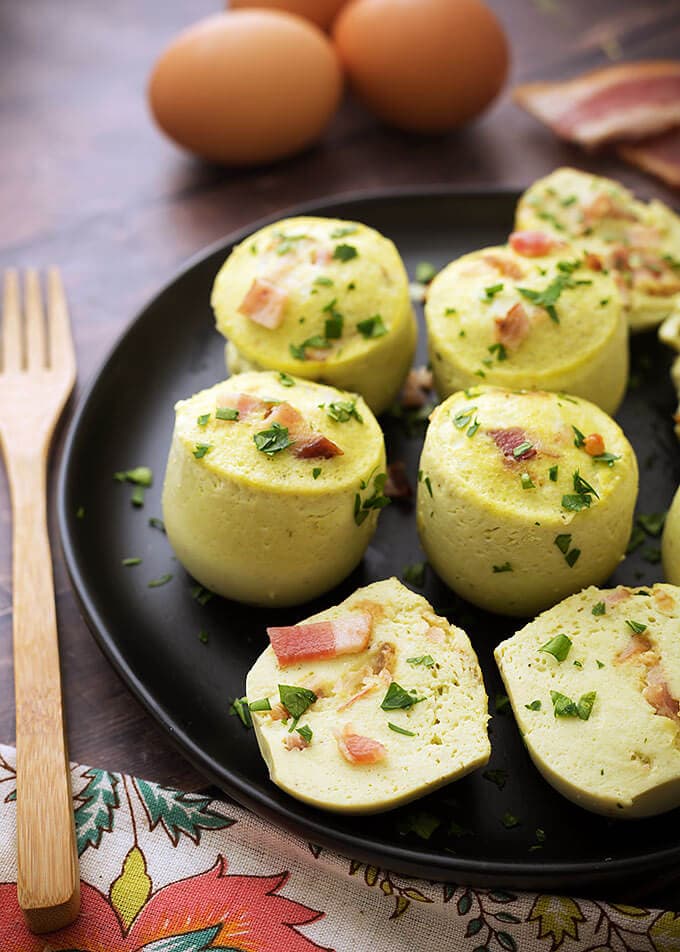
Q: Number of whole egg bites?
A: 4